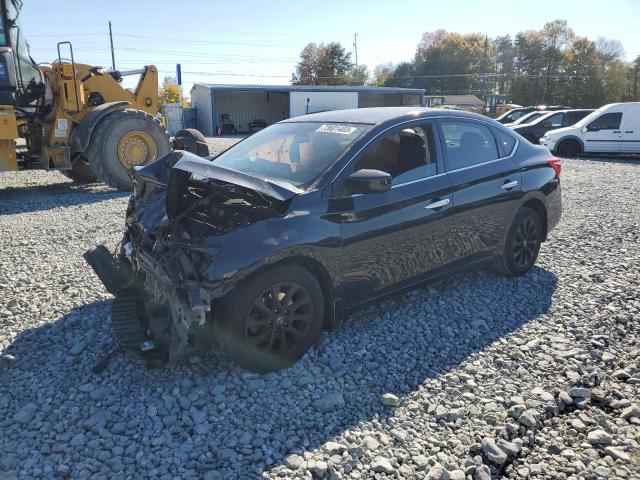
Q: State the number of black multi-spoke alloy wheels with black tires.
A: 2